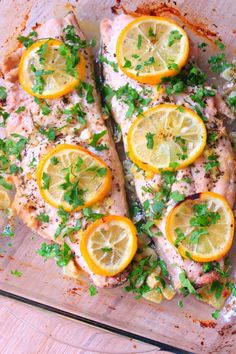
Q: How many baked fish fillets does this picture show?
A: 2